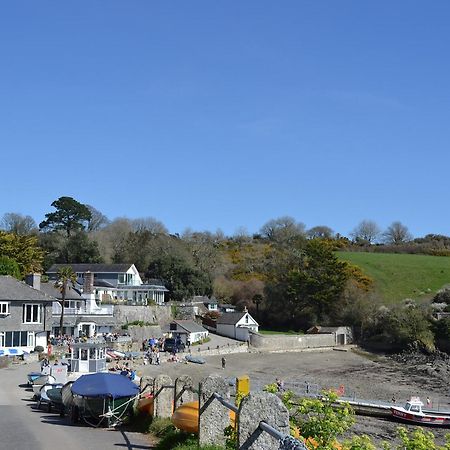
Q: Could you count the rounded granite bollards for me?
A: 5